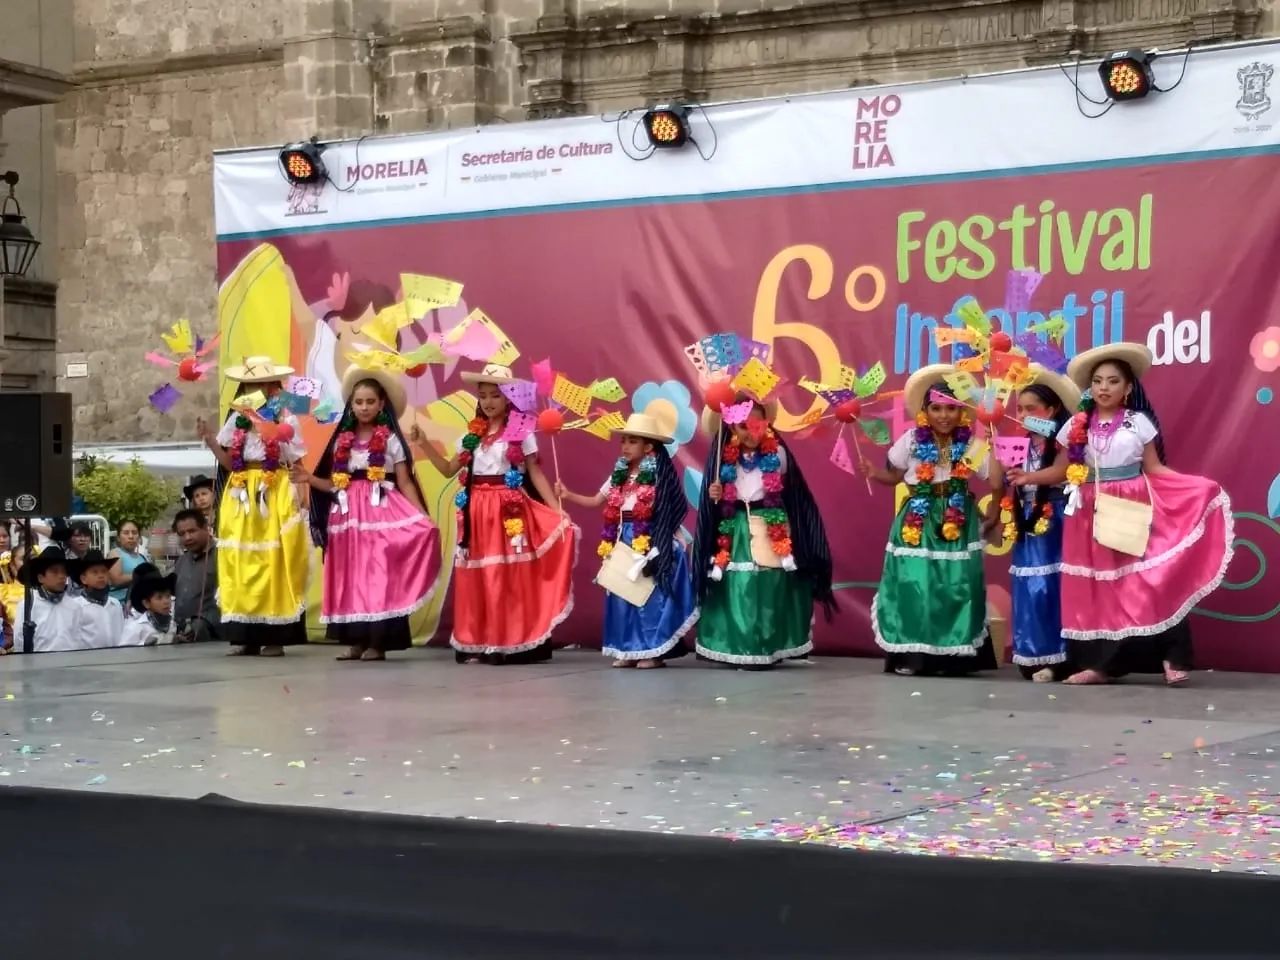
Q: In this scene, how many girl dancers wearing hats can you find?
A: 8